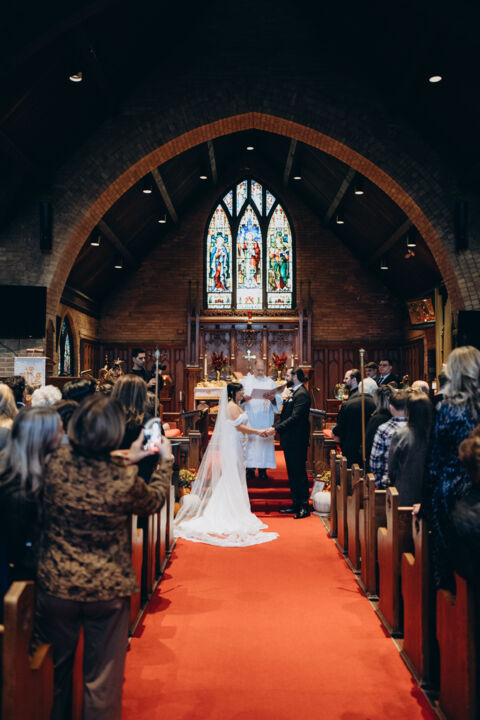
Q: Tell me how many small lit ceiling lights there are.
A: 13